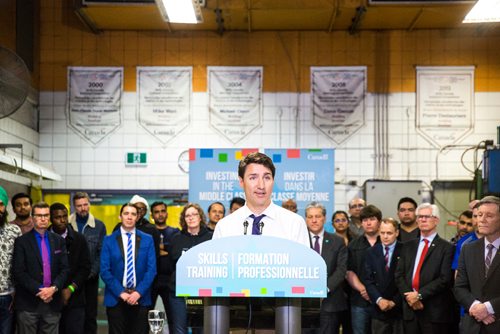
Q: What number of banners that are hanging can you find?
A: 5